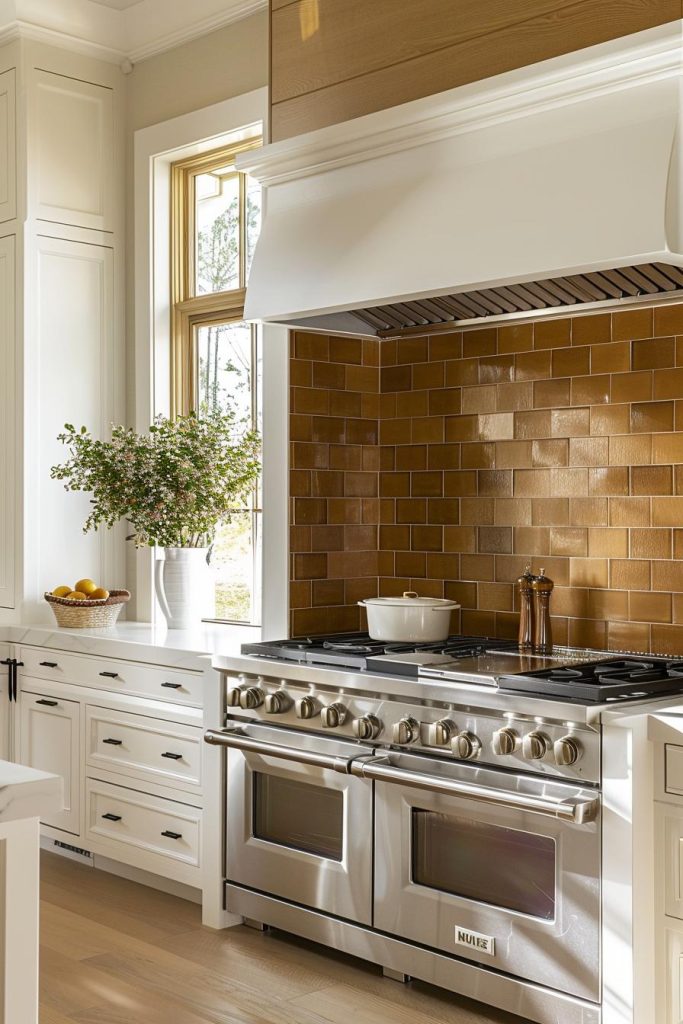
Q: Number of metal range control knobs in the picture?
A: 12